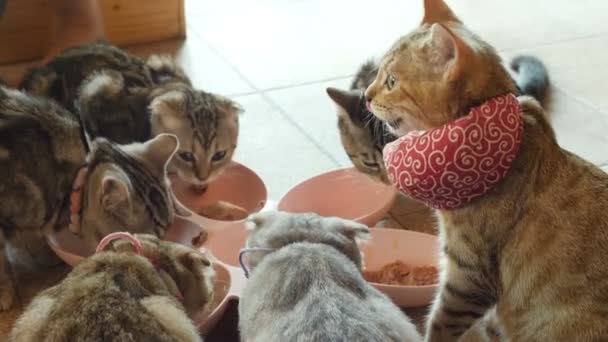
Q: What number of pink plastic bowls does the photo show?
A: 6